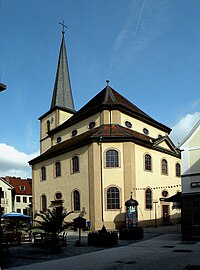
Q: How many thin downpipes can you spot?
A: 2